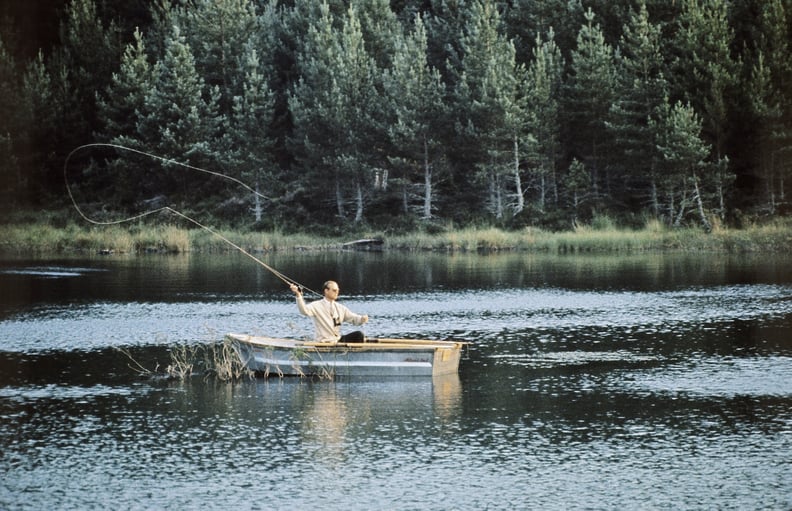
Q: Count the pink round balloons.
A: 0